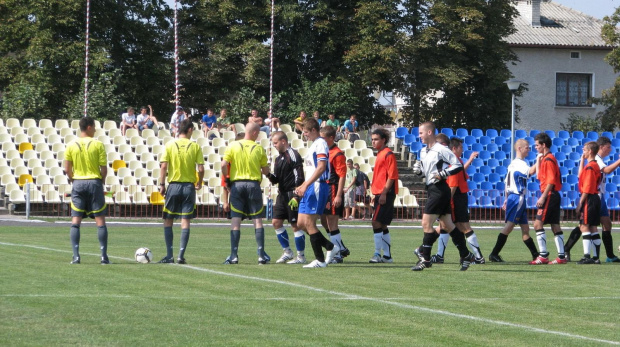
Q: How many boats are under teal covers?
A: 0